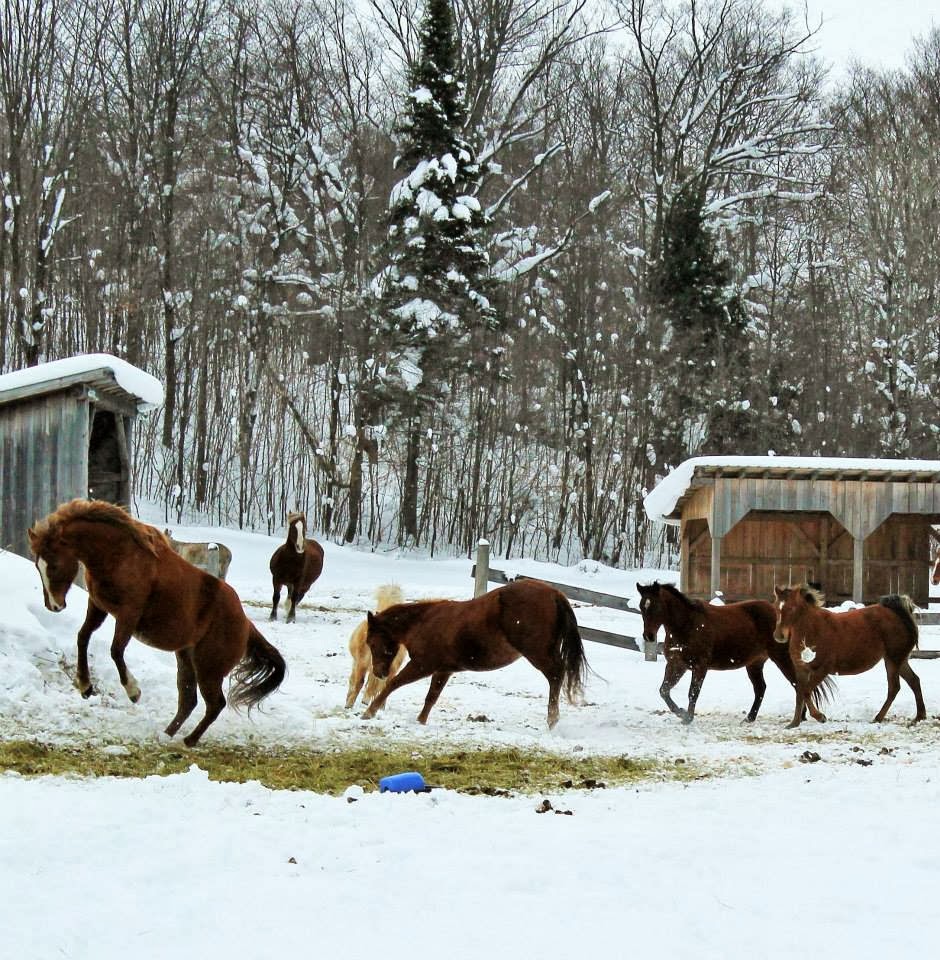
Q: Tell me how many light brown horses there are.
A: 1